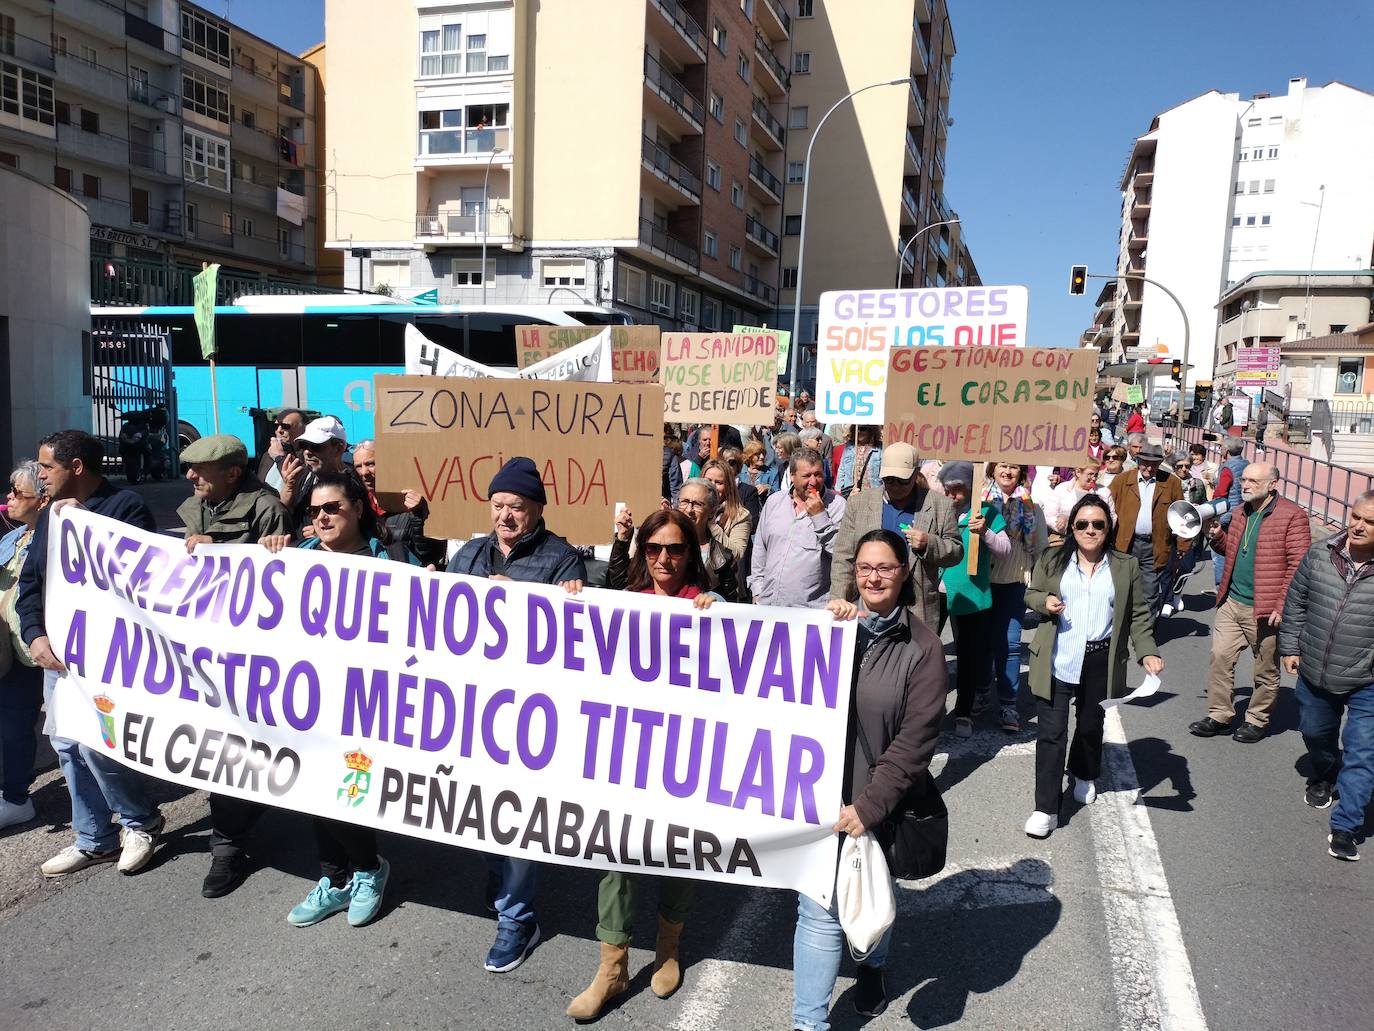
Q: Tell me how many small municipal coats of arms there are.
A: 2